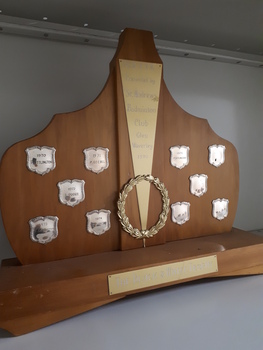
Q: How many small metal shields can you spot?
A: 10